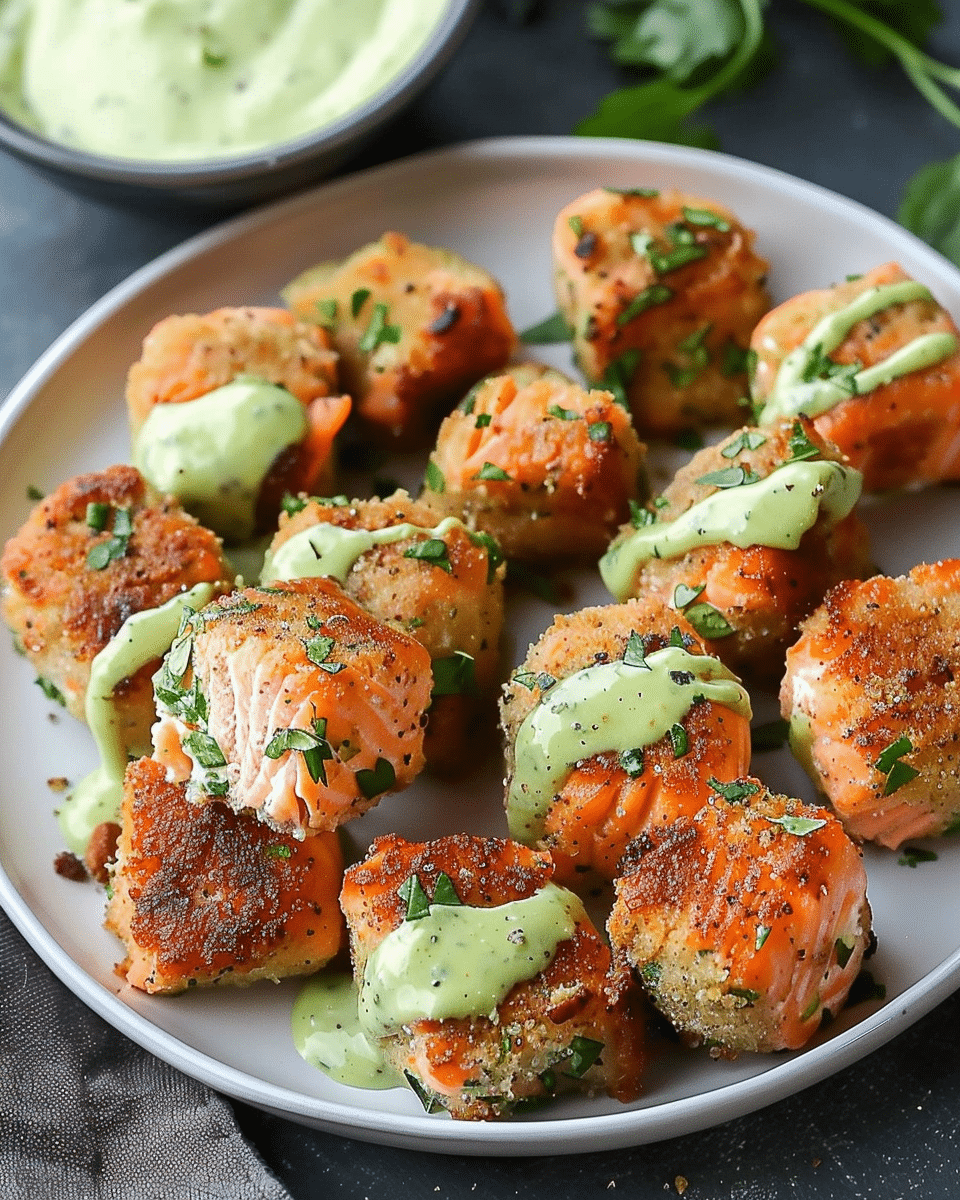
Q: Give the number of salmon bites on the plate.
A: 14